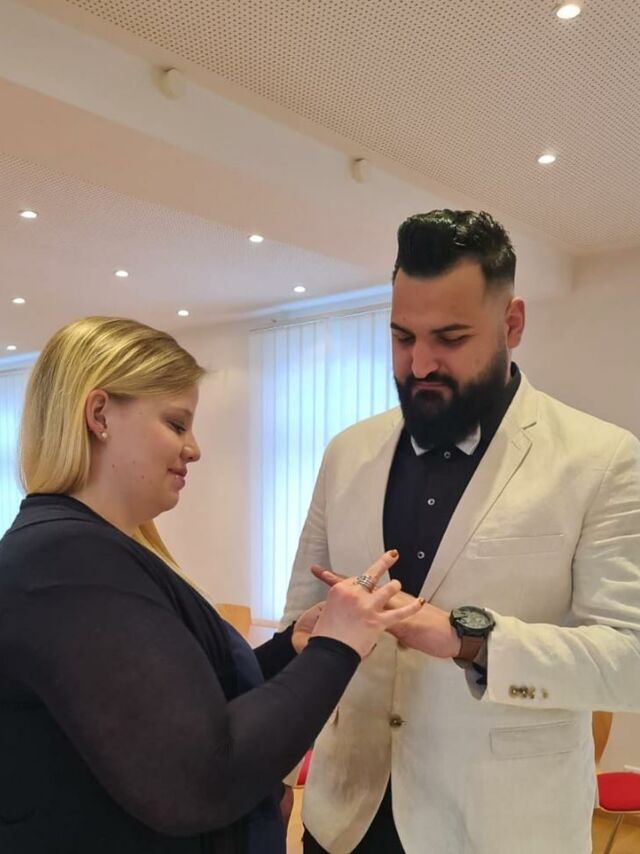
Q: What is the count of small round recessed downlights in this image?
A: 9